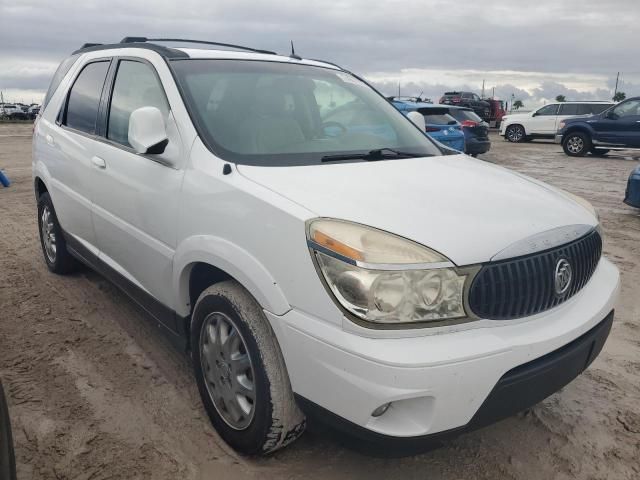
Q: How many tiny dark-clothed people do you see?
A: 0